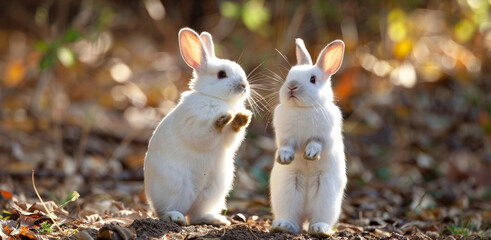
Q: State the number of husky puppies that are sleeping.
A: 0